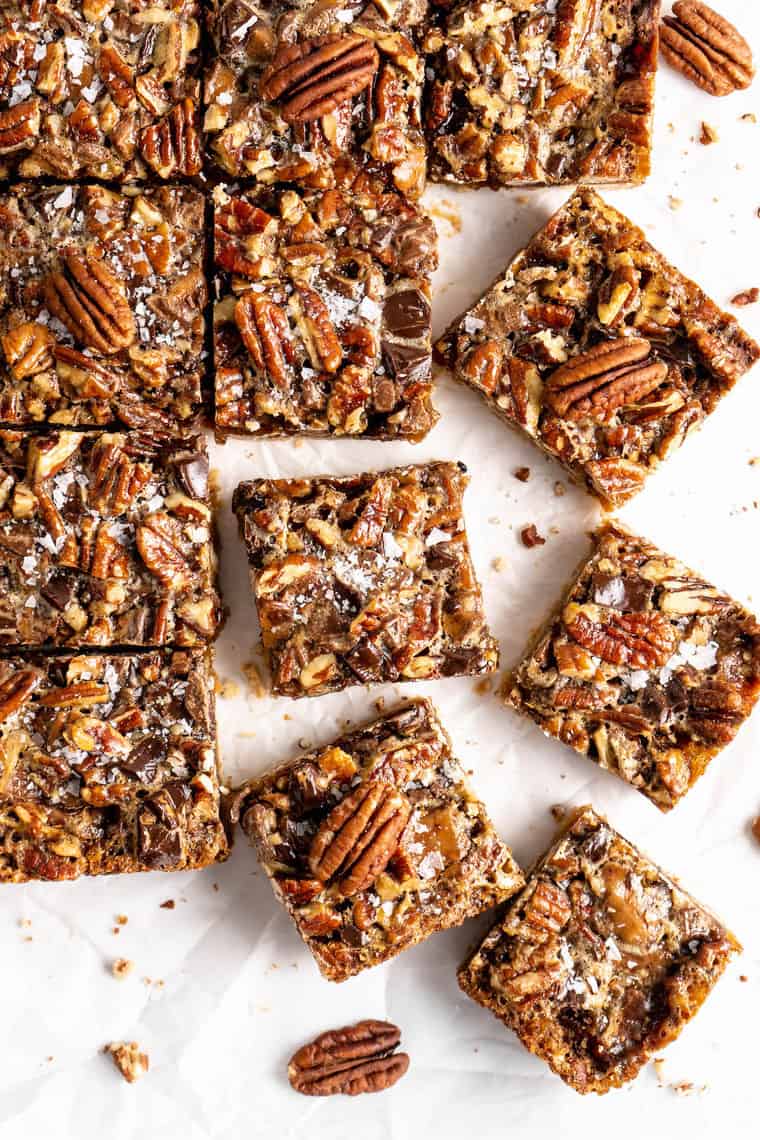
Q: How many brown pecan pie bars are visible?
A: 12